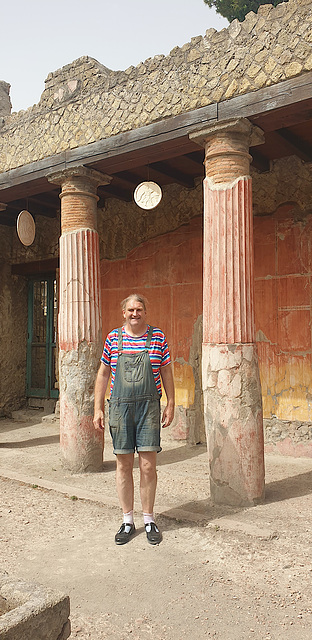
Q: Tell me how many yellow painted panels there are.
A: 2